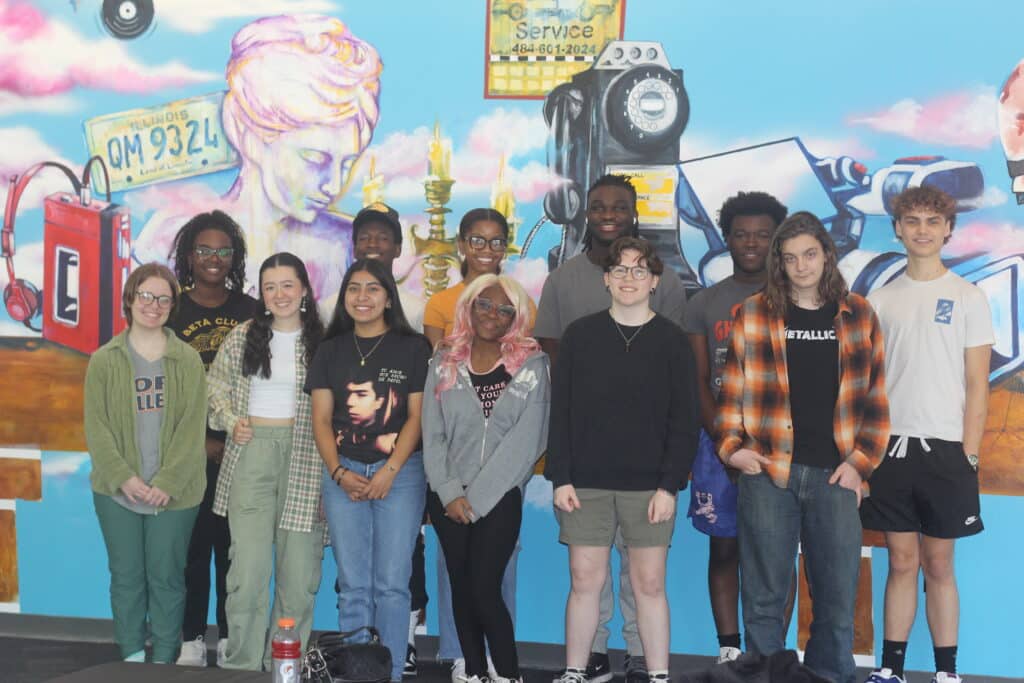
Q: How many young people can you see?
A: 12